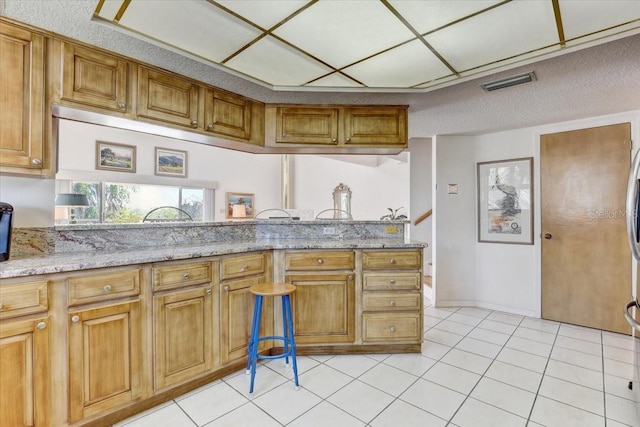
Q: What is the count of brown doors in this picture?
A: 1